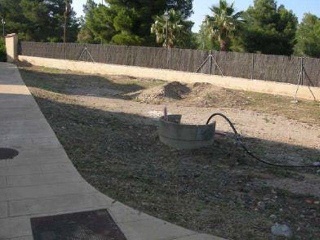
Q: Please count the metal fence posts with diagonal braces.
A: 3